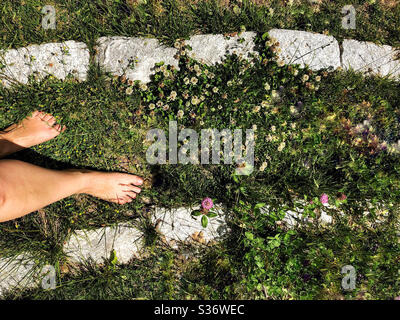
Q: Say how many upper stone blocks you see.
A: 5